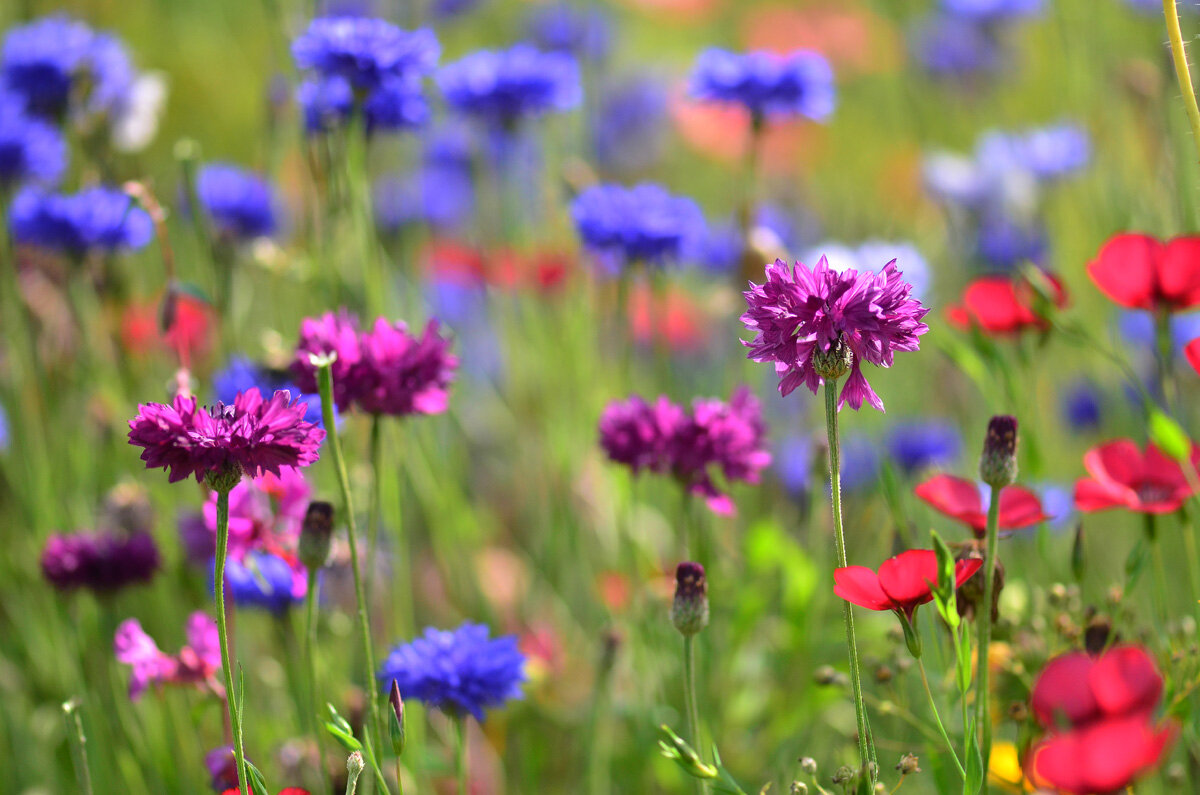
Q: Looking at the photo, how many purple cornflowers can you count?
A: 5